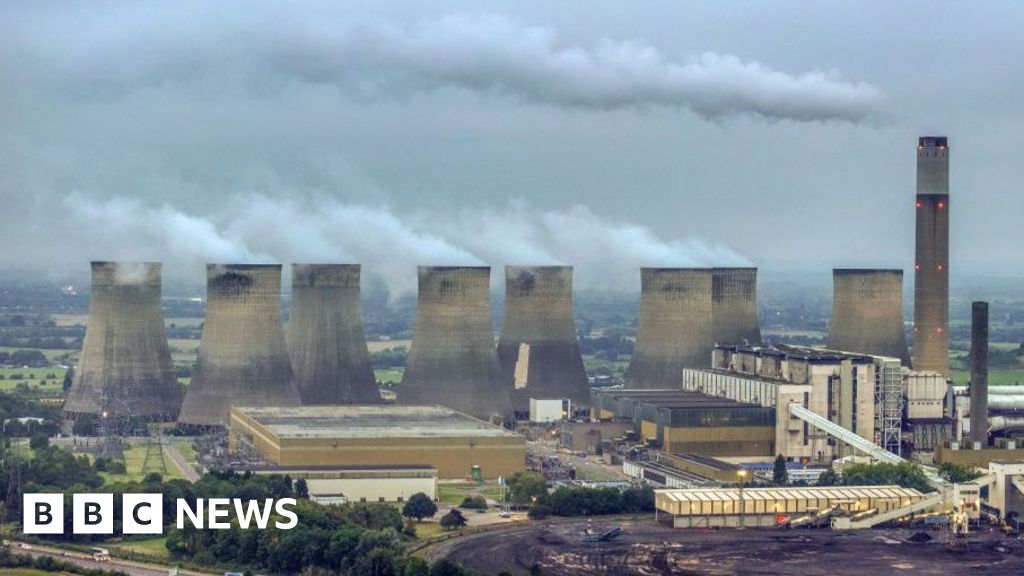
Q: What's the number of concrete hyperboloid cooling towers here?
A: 8